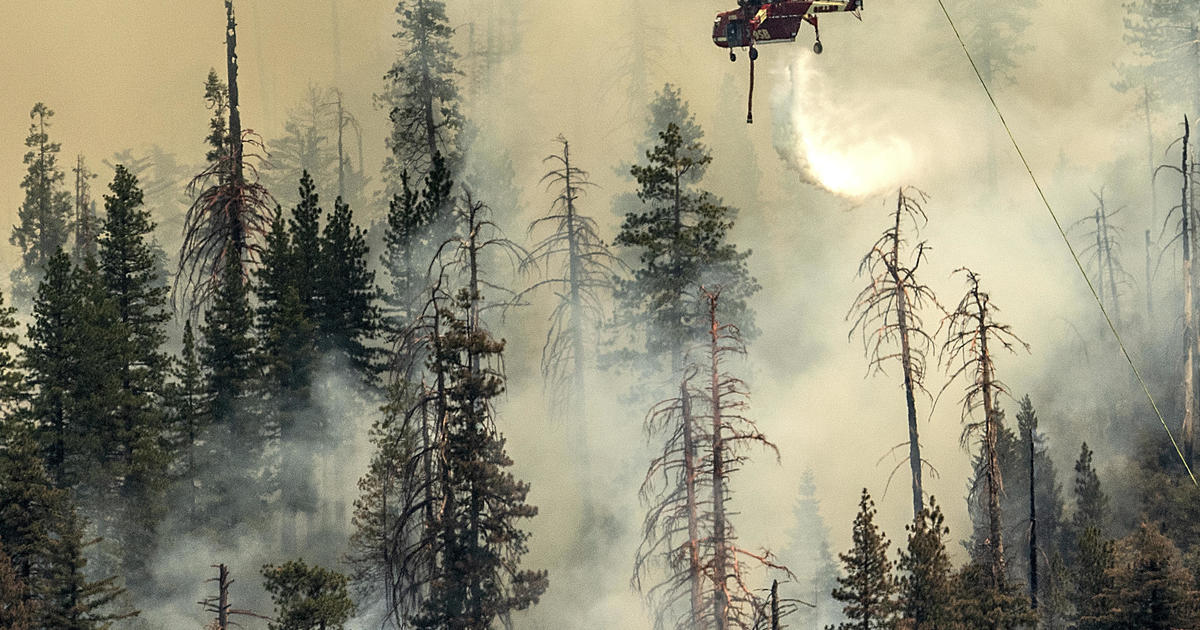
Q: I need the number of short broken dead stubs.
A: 2